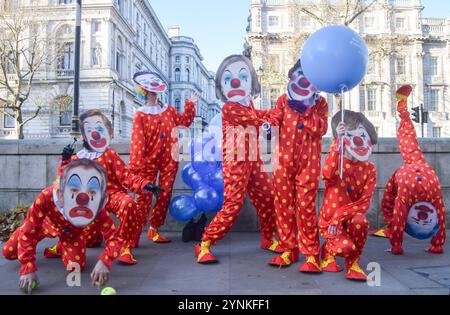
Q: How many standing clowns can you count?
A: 3